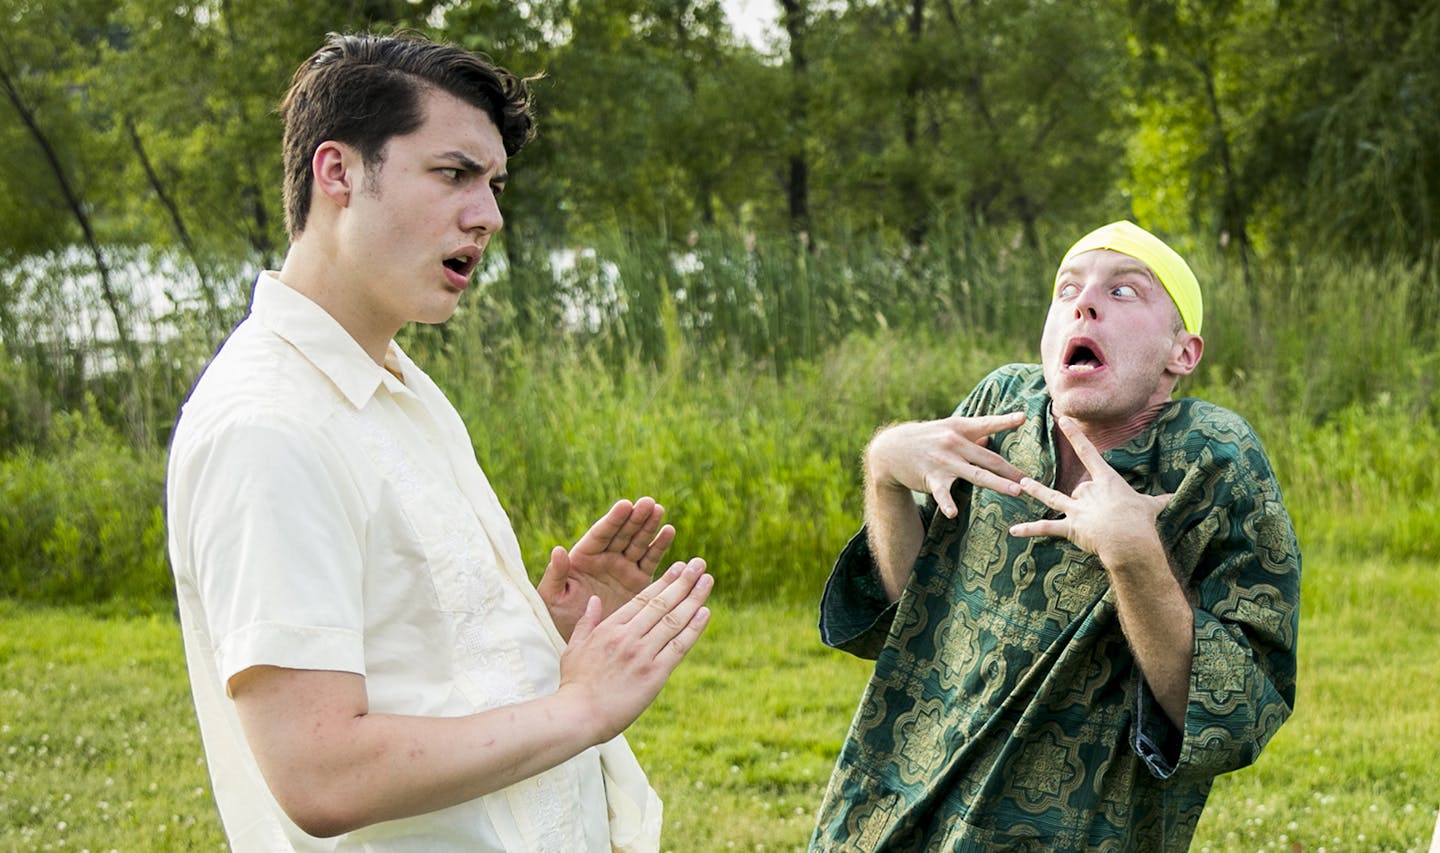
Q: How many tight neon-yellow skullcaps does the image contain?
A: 1